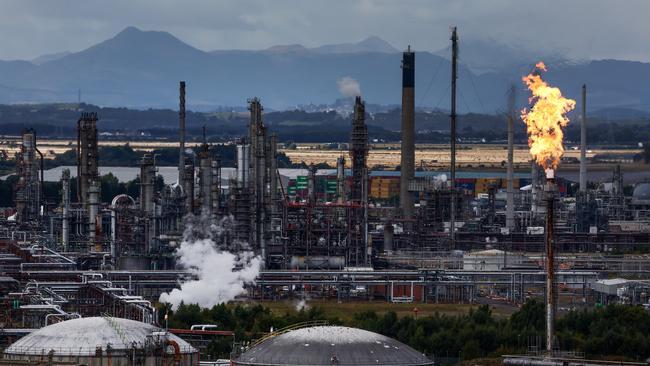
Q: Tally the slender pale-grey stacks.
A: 2